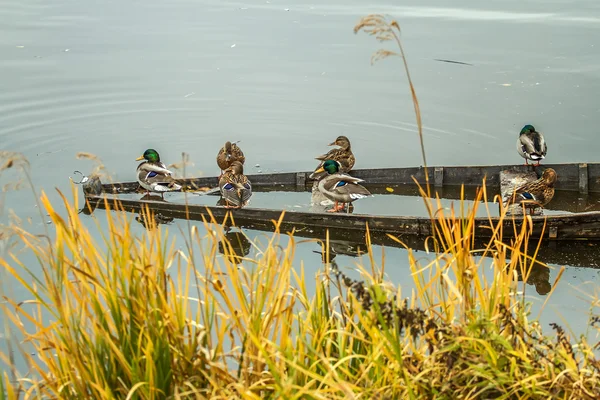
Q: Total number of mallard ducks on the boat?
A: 7